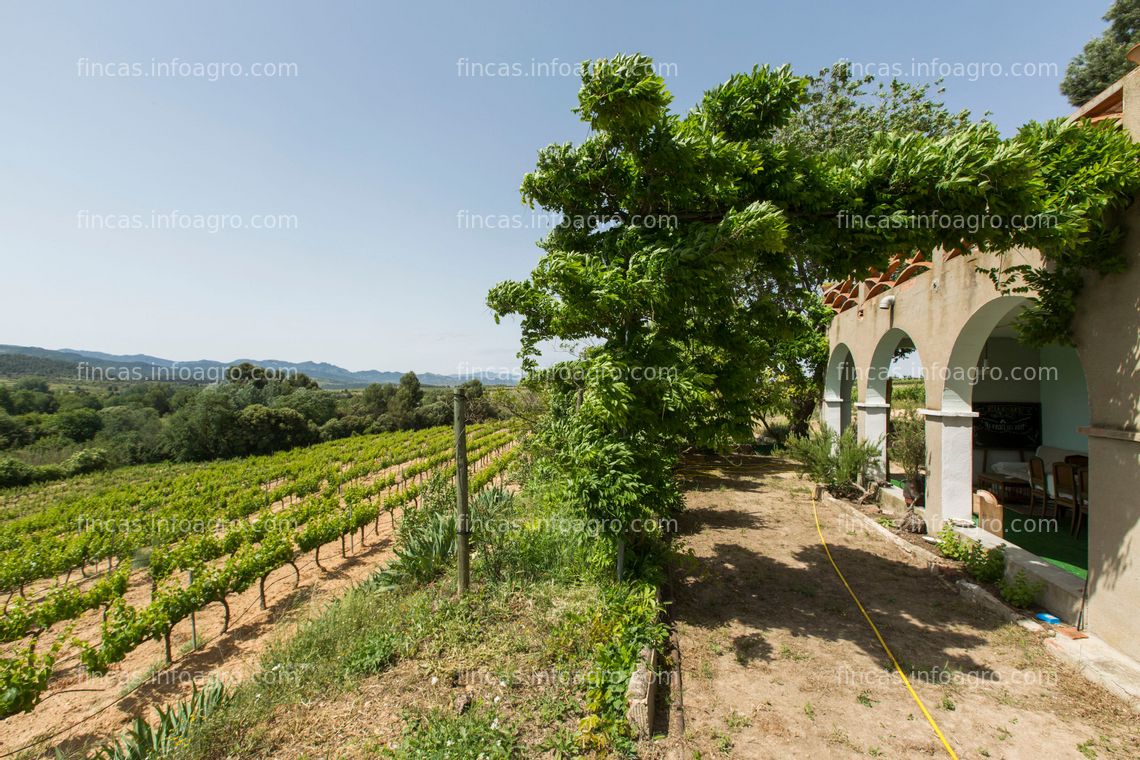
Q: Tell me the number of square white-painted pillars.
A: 3